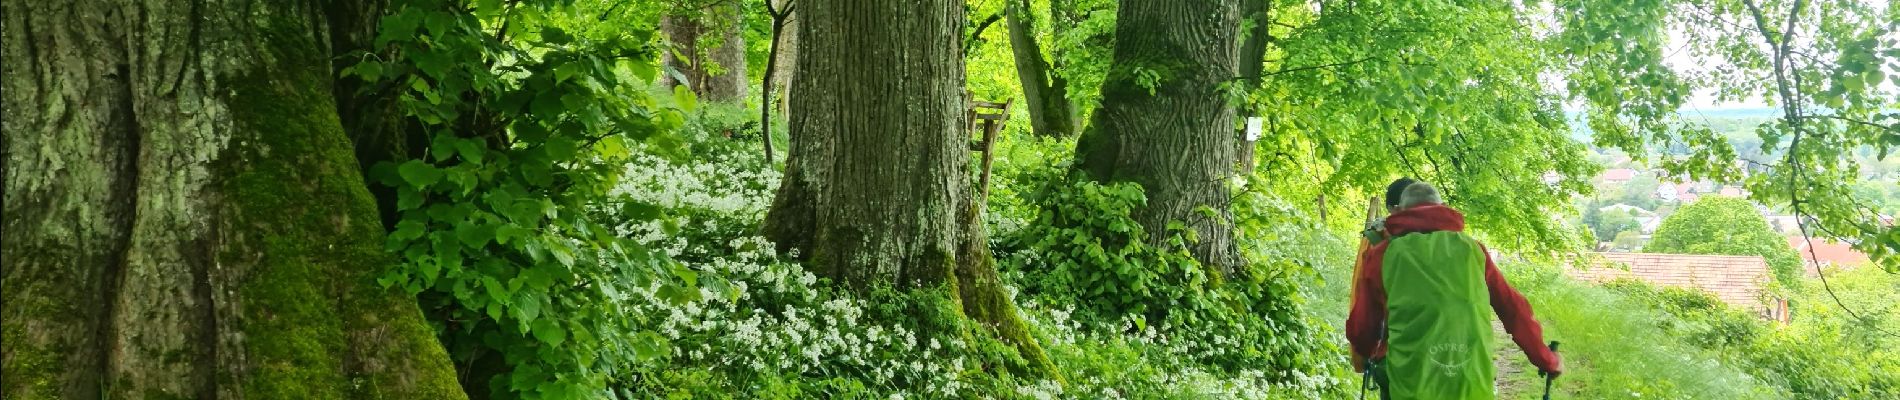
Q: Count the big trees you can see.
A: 3